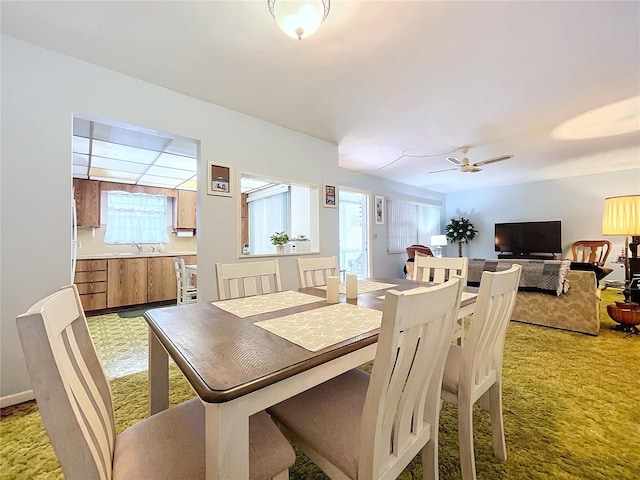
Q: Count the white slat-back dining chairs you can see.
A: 6